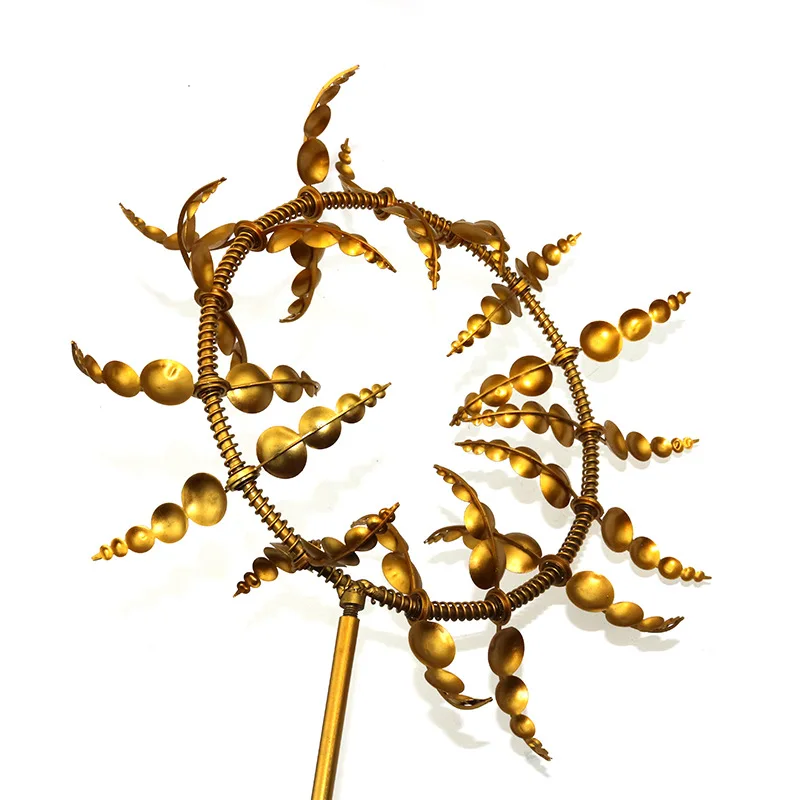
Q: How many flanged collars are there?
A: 15